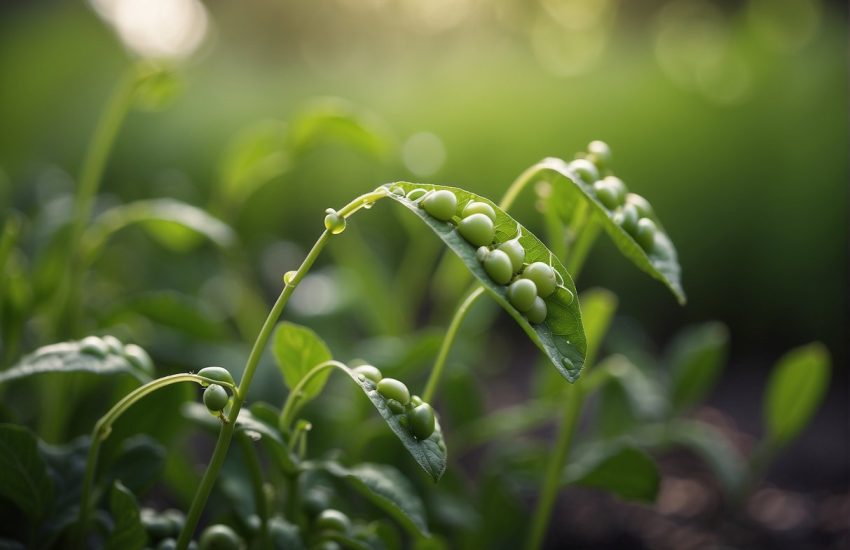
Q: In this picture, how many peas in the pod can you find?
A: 8